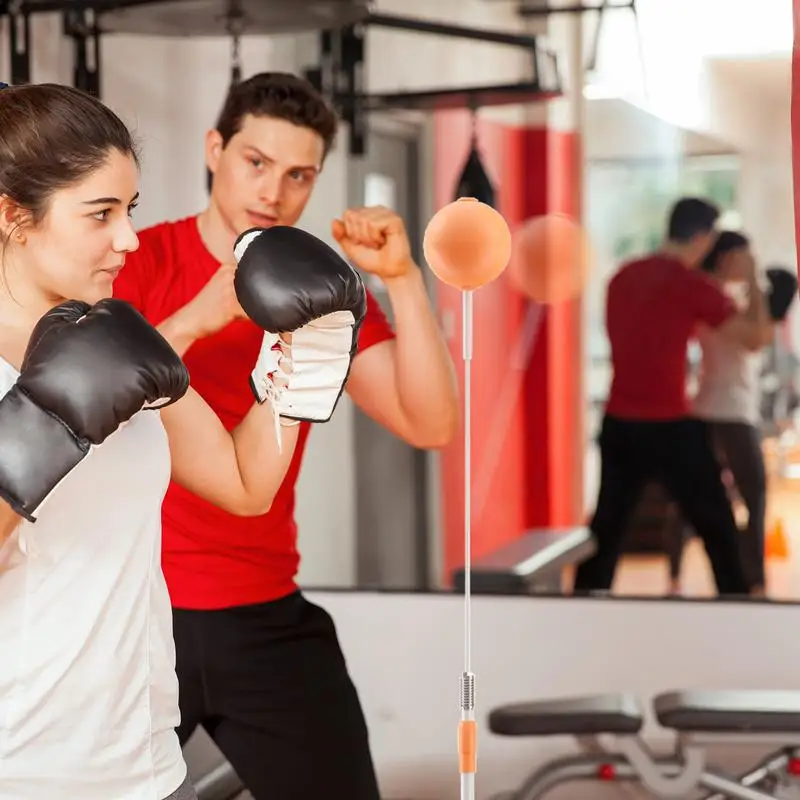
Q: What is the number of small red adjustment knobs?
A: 2